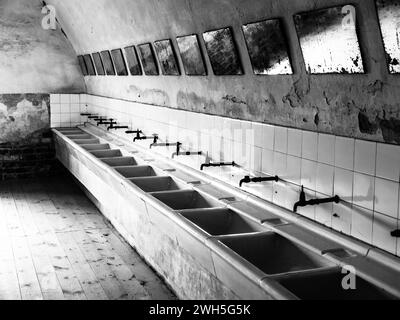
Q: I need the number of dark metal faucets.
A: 13